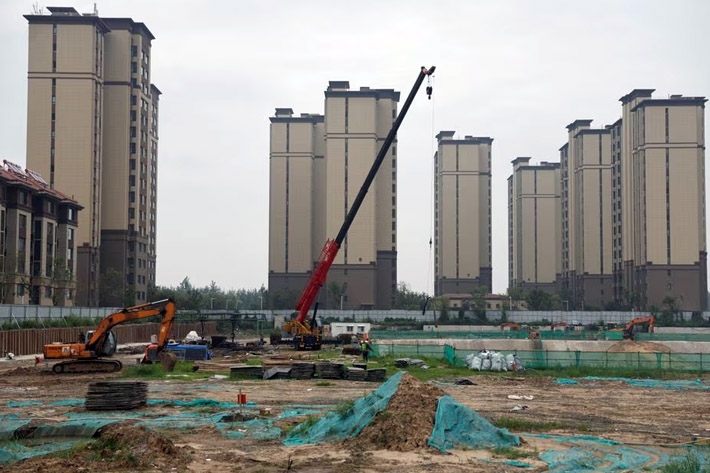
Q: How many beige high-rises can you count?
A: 7